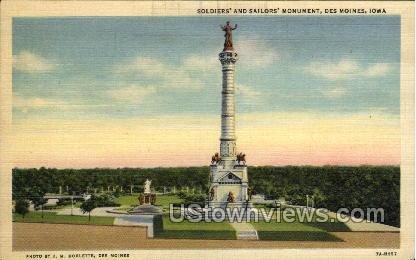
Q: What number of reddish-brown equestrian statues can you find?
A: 2